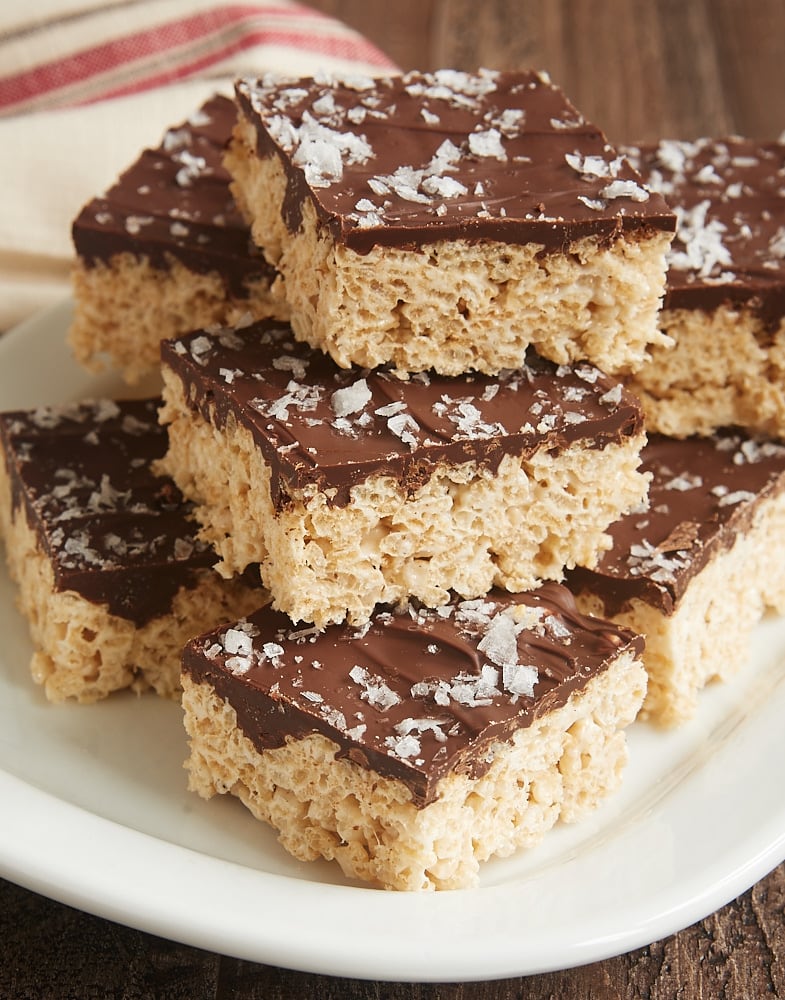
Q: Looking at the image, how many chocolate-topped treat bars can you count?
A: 7